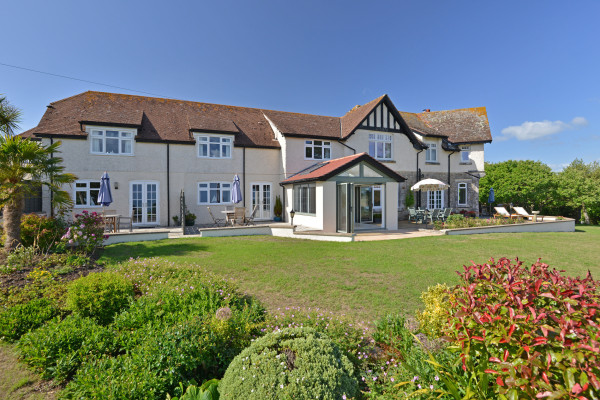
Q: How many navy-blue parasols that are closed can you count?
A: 3